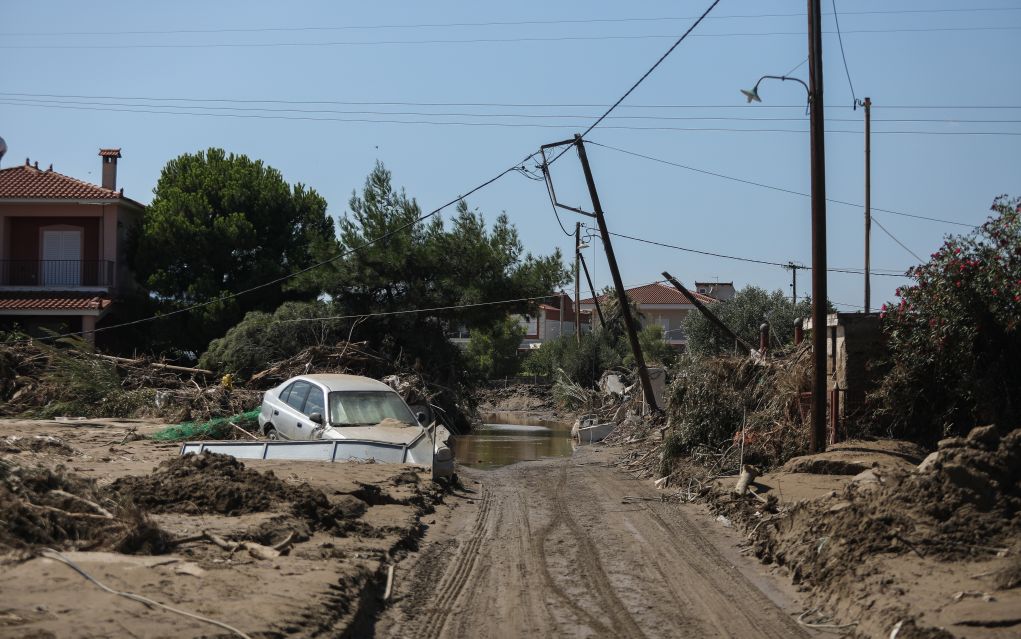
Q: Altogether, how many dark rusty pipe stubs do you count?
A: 2